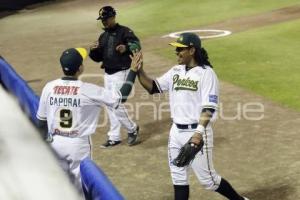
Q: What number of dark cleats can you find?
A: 2